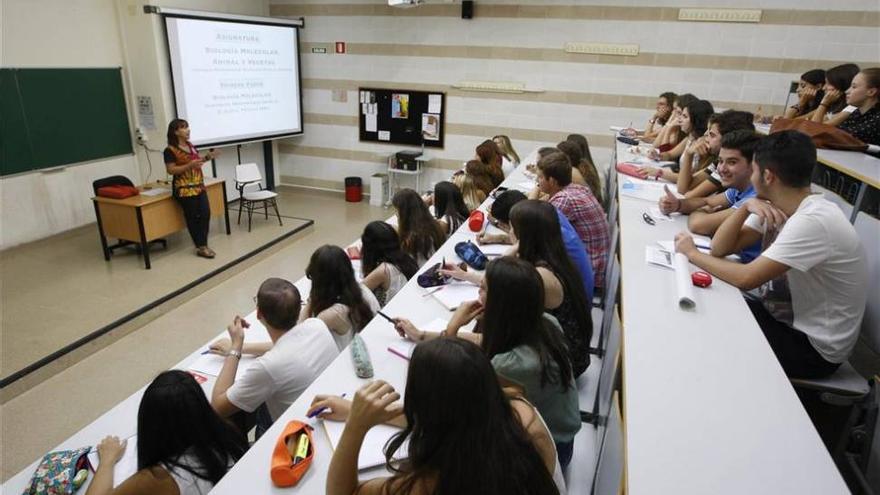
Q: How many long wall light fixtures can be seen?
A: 3